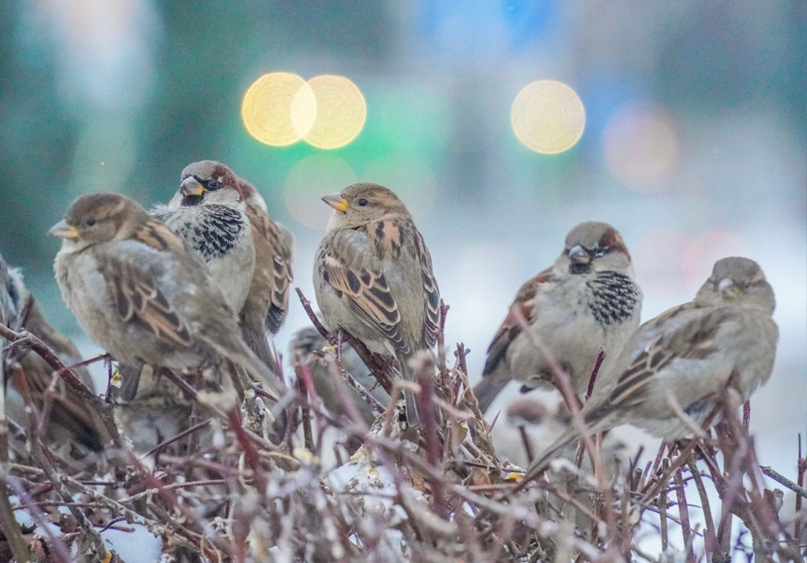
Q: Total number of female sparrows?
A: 3